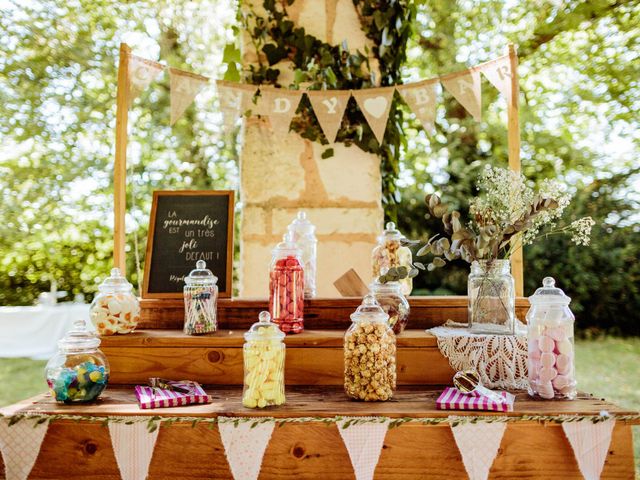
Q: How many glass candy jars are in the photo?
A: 10